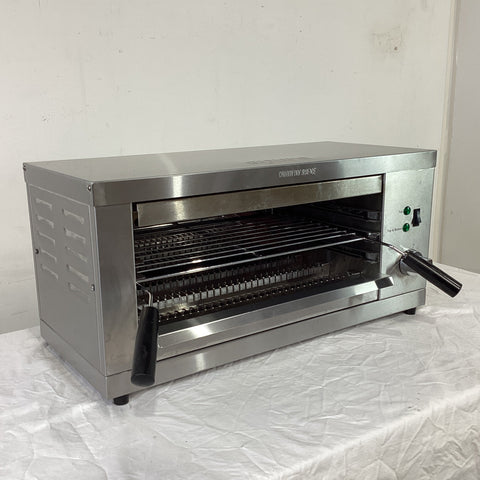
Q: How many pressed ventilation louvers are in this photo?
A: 10